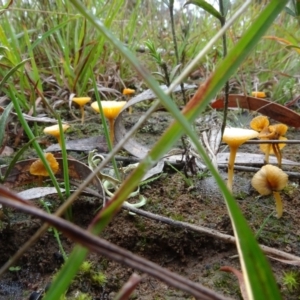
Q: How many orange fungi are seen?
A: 11